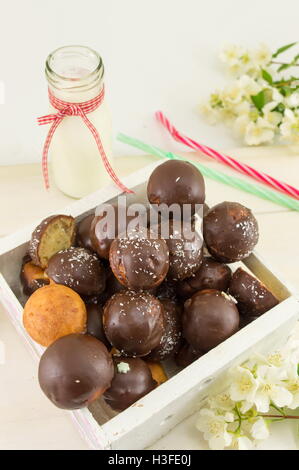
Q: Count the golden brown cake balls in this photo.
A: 1